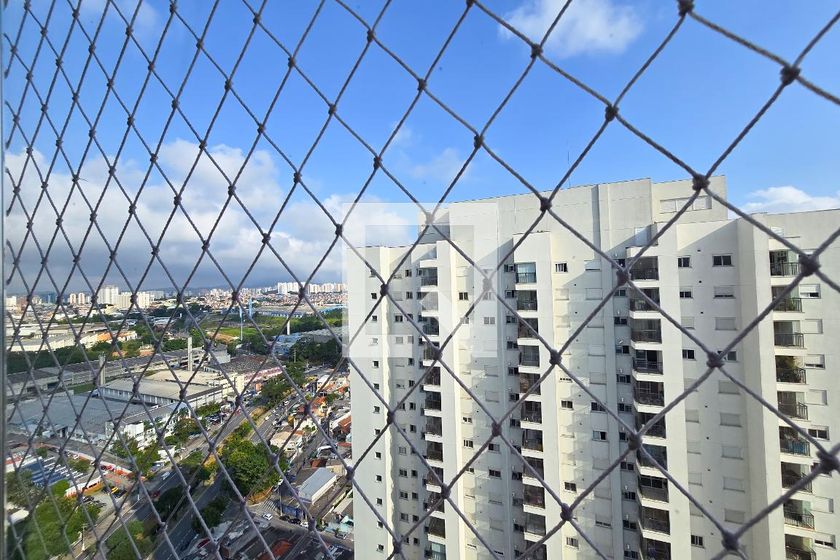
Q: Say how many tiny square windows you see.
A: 13